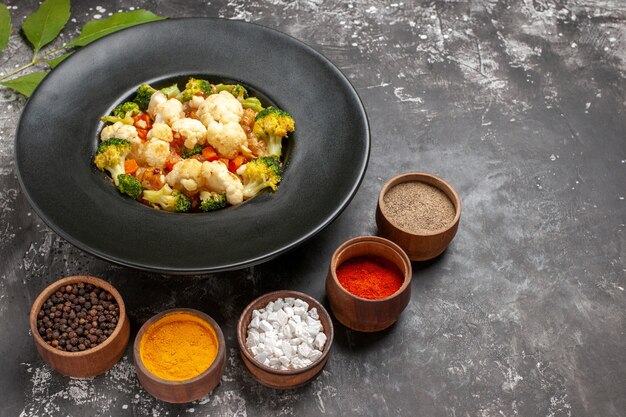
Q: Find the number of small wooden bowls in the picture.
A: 5